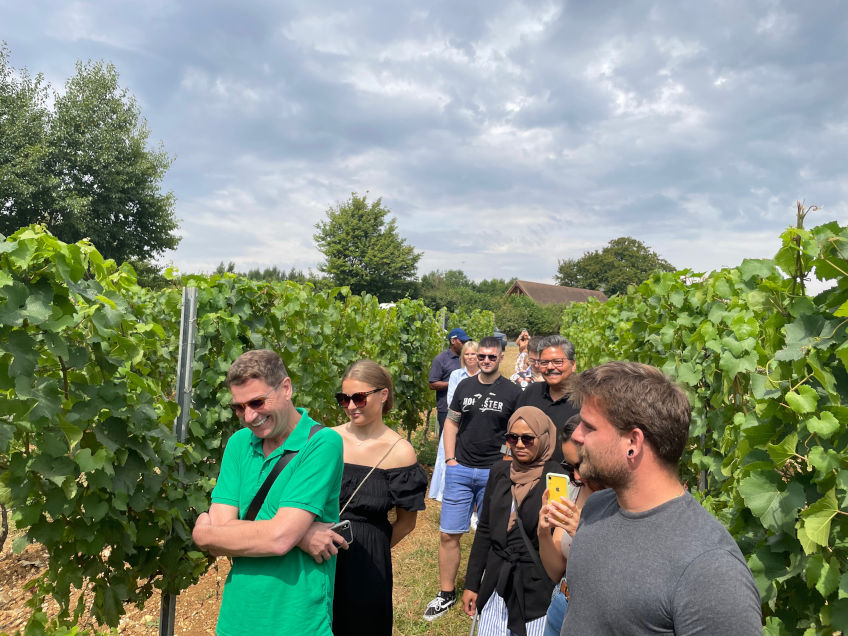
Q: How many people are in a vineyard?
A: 11